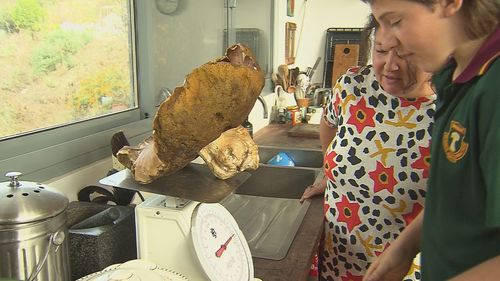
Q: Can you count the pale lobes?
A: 1